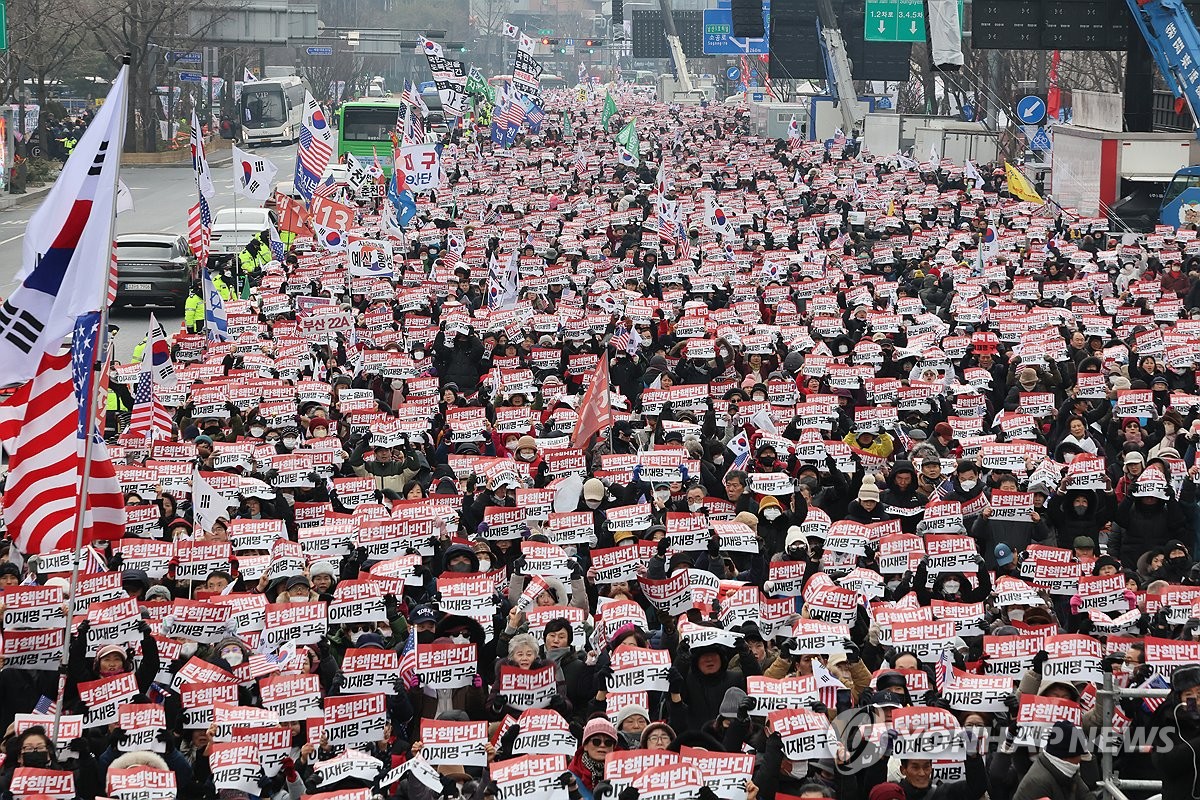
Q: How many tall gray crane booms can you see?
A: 2